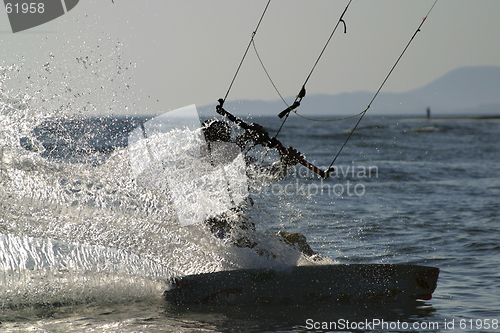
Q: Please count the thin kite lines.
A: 3